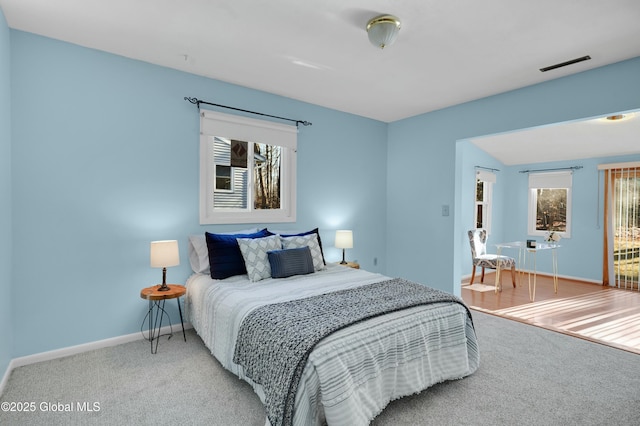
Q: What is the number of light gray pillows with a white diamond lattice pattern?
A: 2